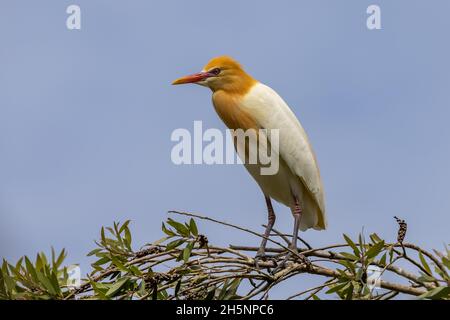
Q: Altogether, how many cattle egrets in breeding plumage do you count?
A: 1